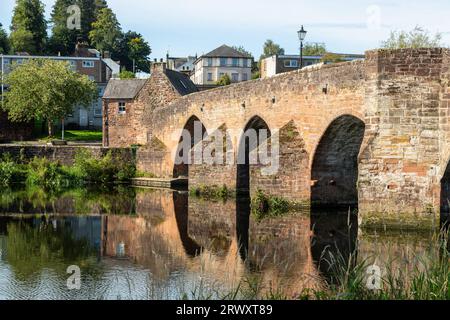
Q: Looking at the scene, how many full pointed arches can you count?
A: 3